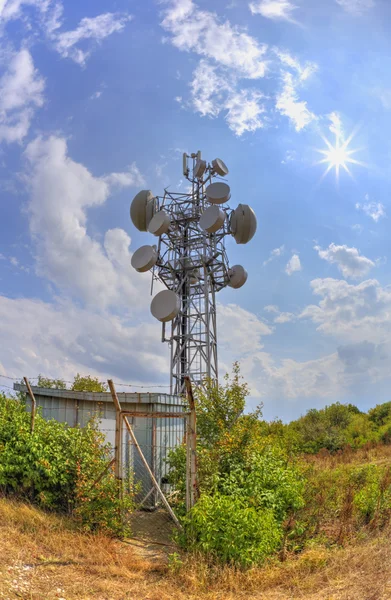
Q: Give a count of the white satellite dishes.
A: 10